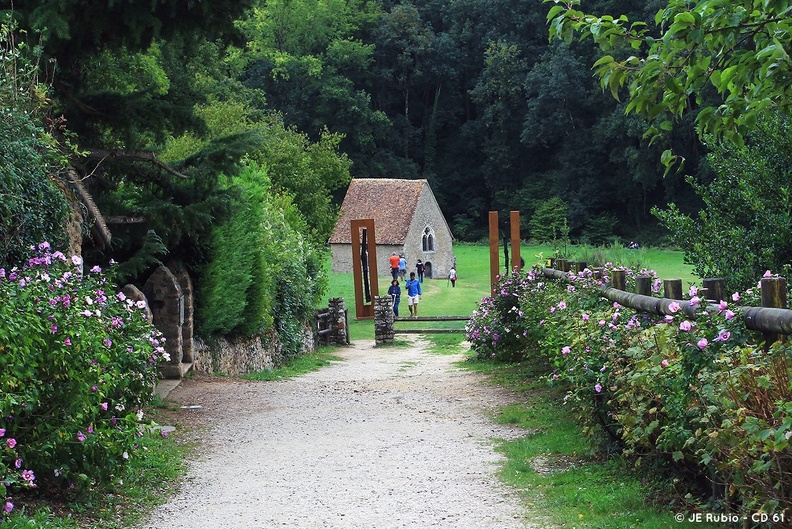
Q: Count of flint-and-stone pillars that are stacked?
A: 2